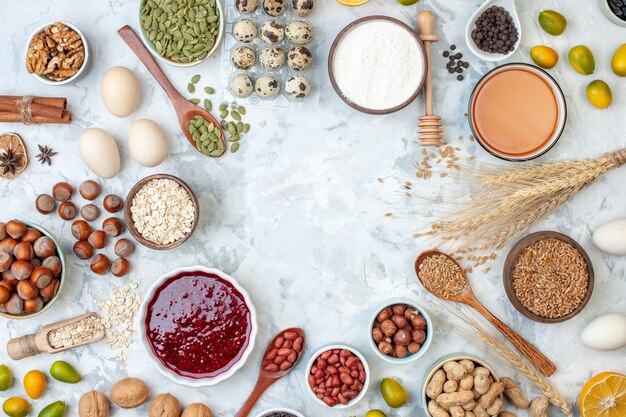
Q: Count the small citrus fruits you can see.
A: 13